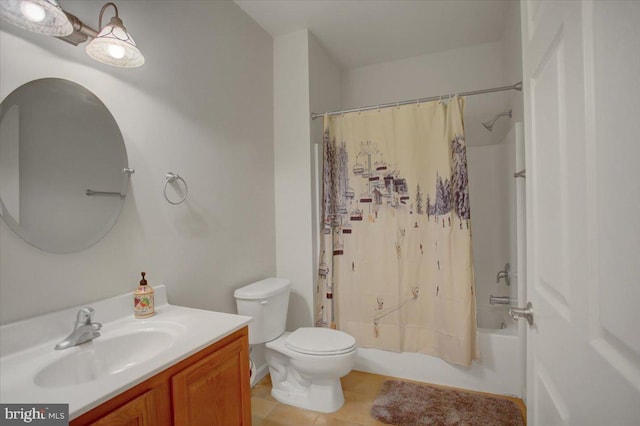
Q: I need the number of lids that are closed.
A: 1